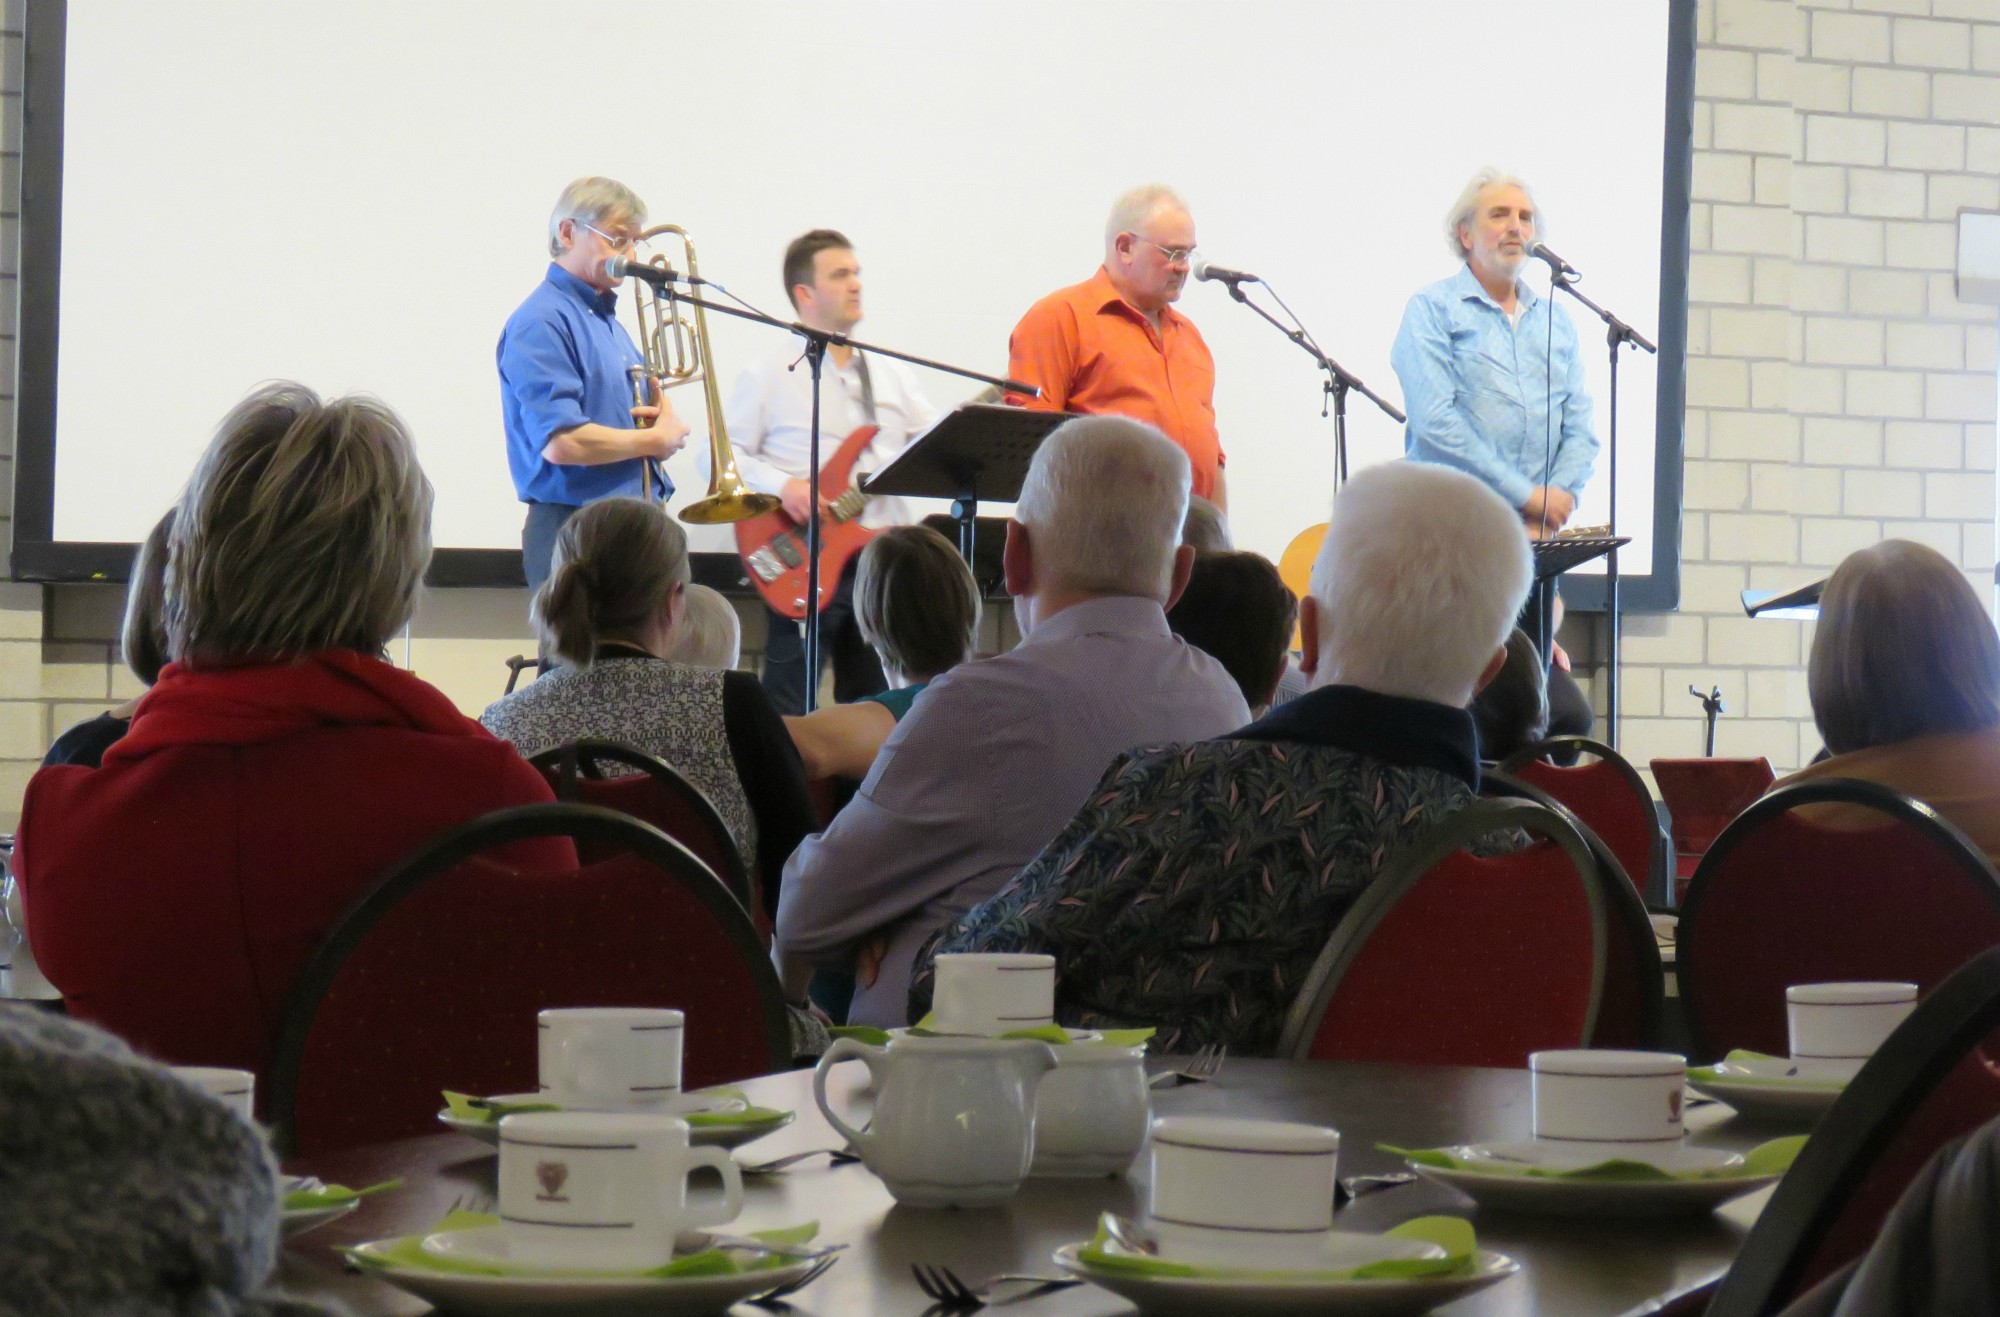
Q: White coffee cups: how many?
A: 7